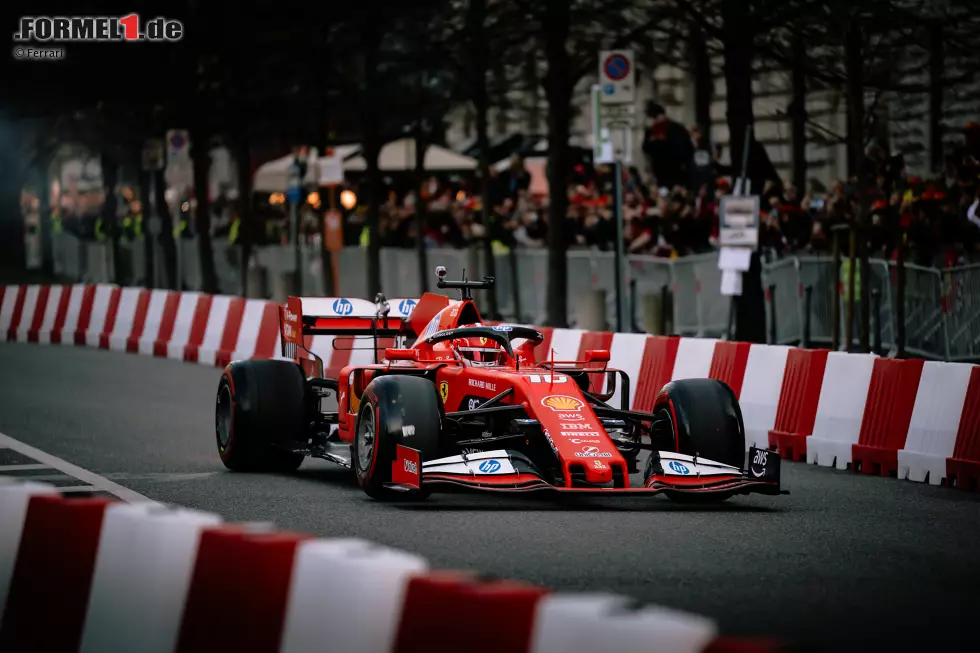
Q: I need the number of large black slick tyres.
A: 3